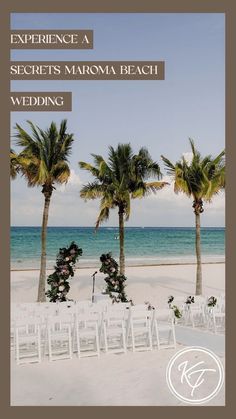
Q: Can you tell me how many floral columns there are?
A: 2